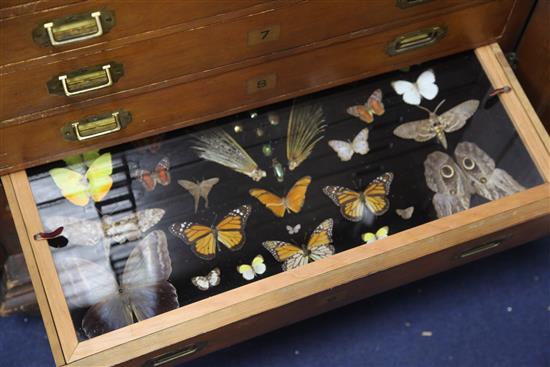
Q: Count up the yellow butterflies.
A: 3